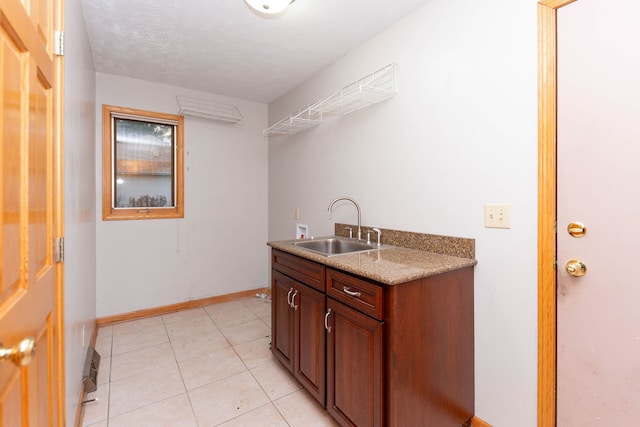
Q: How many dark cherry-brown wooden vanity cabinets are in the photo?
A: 1